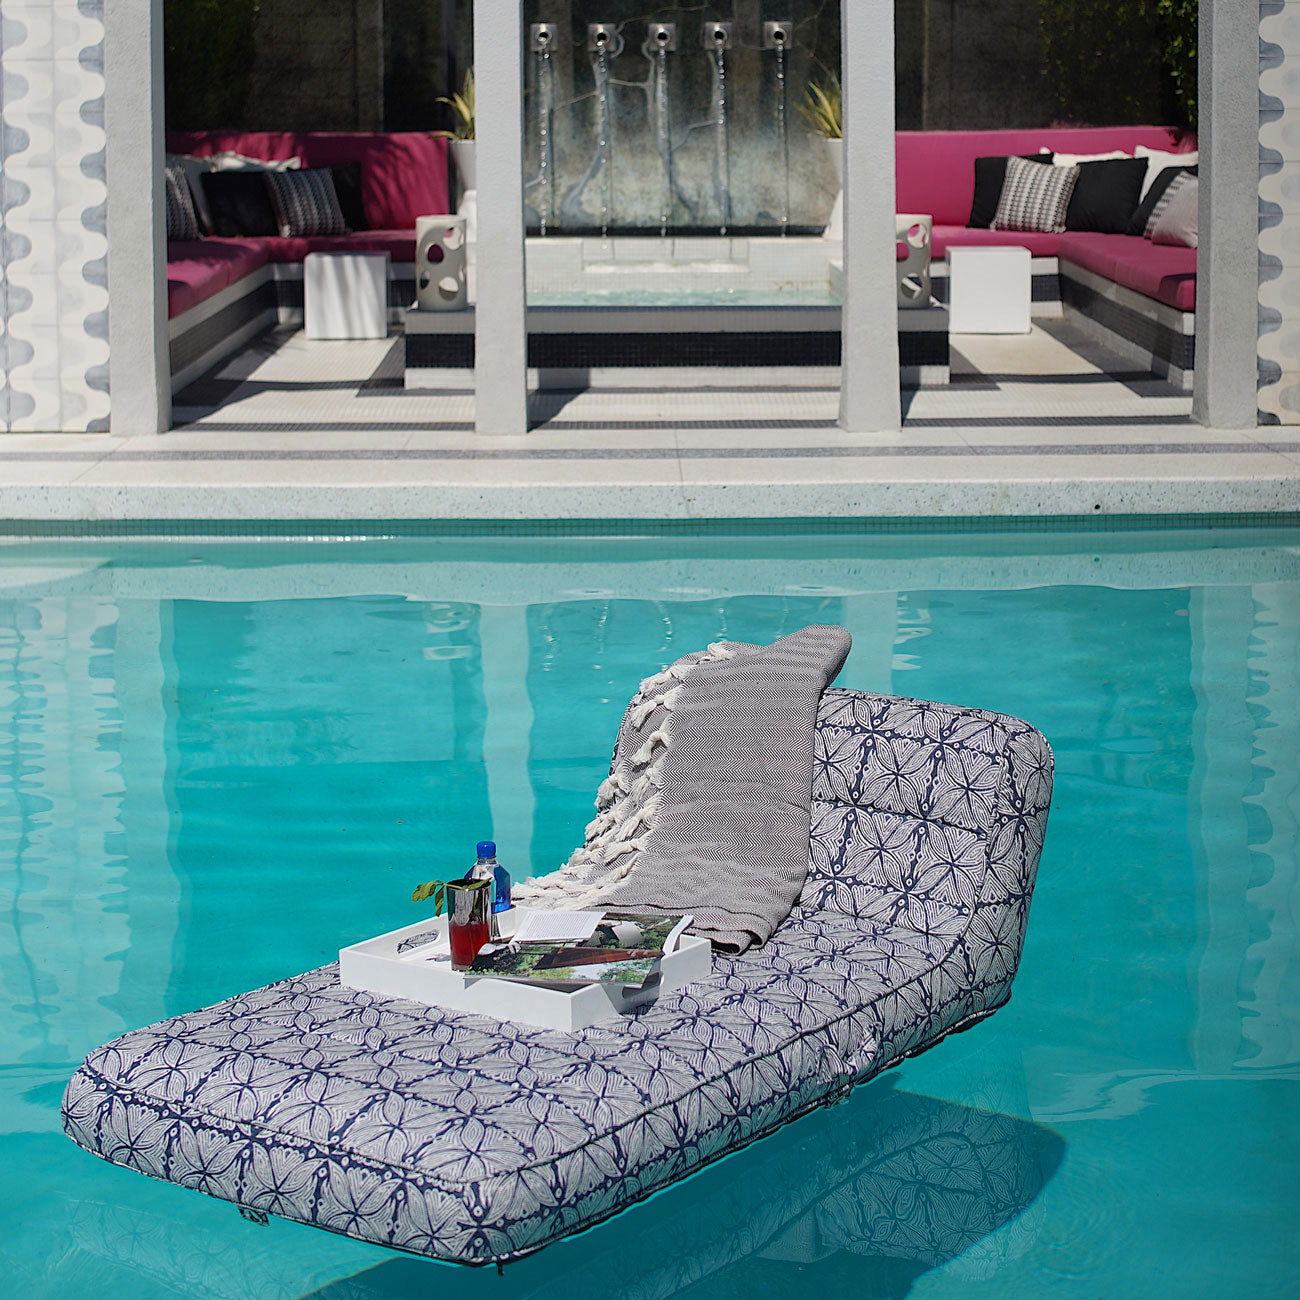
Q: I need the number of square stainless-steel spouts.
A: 5